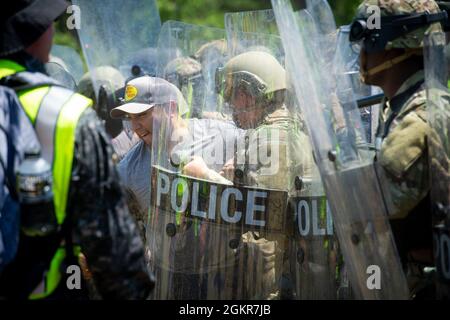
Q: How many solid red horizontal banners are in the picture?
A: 0